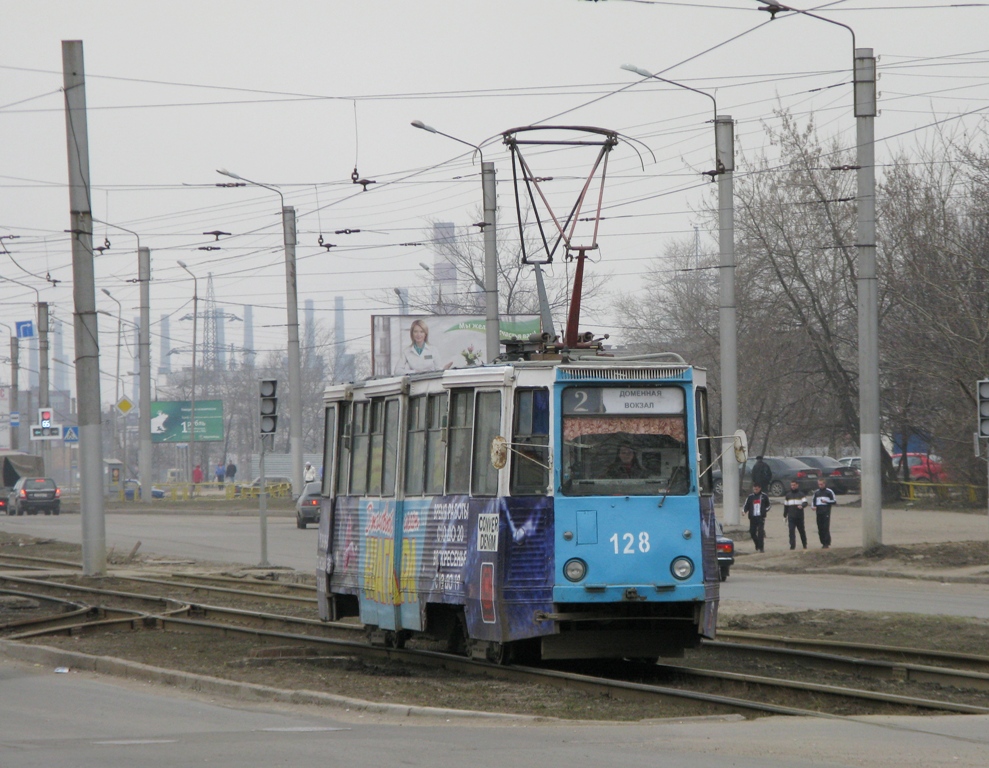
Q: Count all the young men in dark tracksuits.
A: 3